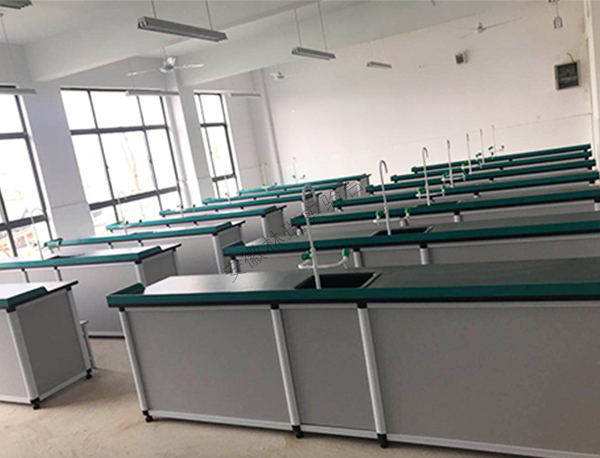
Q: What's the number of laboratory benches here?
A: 14